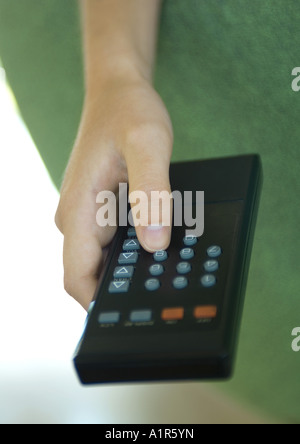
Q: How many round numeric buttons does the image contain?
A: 10